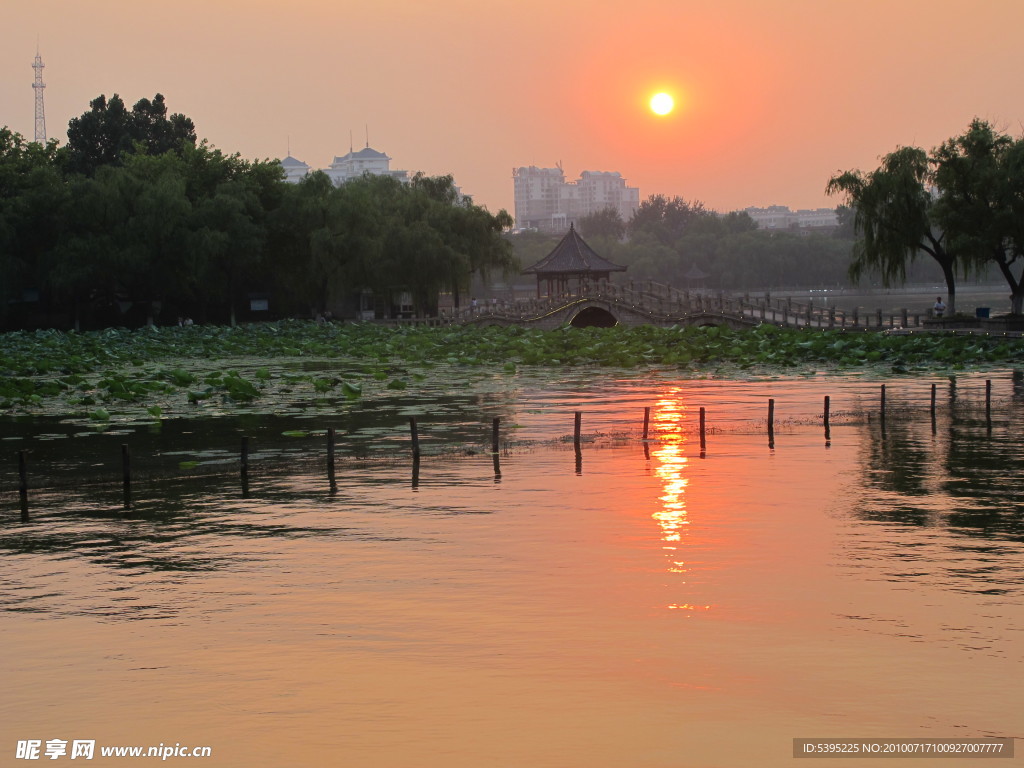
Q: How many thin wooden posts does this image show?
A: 14